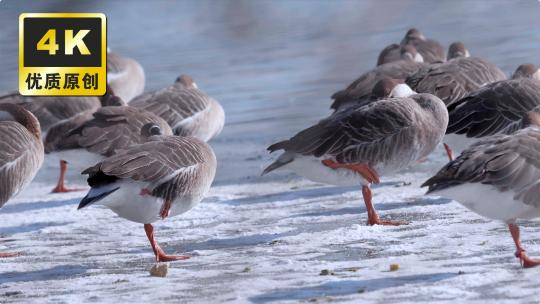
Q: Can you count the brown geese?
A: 12